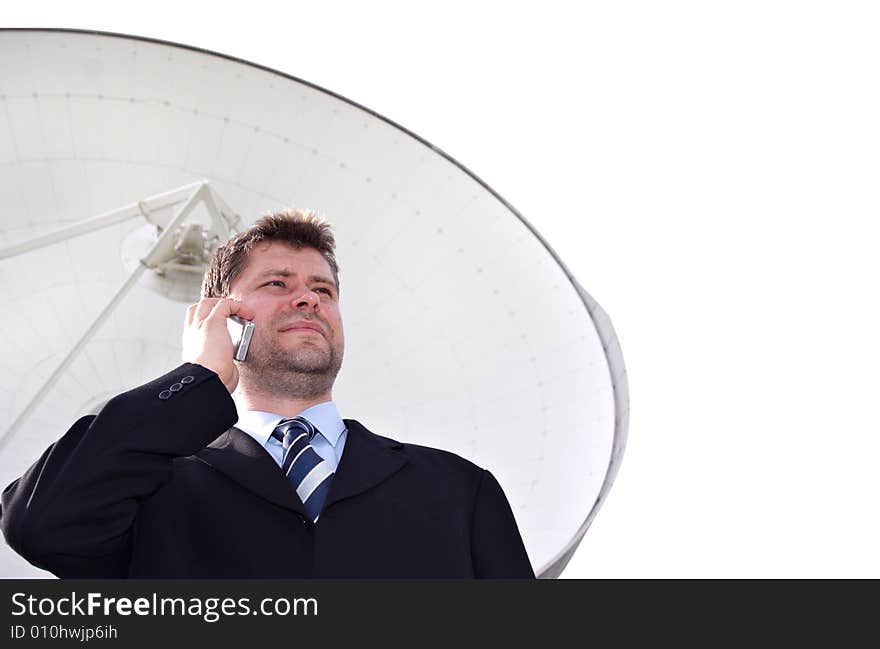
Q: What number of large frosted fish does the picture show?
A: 0